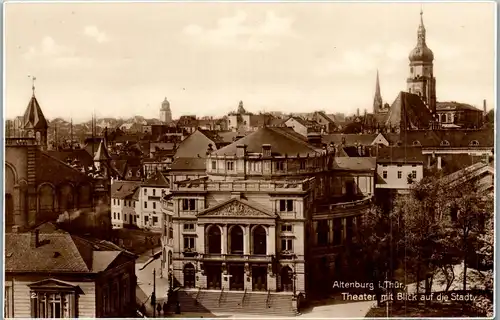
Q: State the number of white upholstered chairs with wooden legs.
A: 0